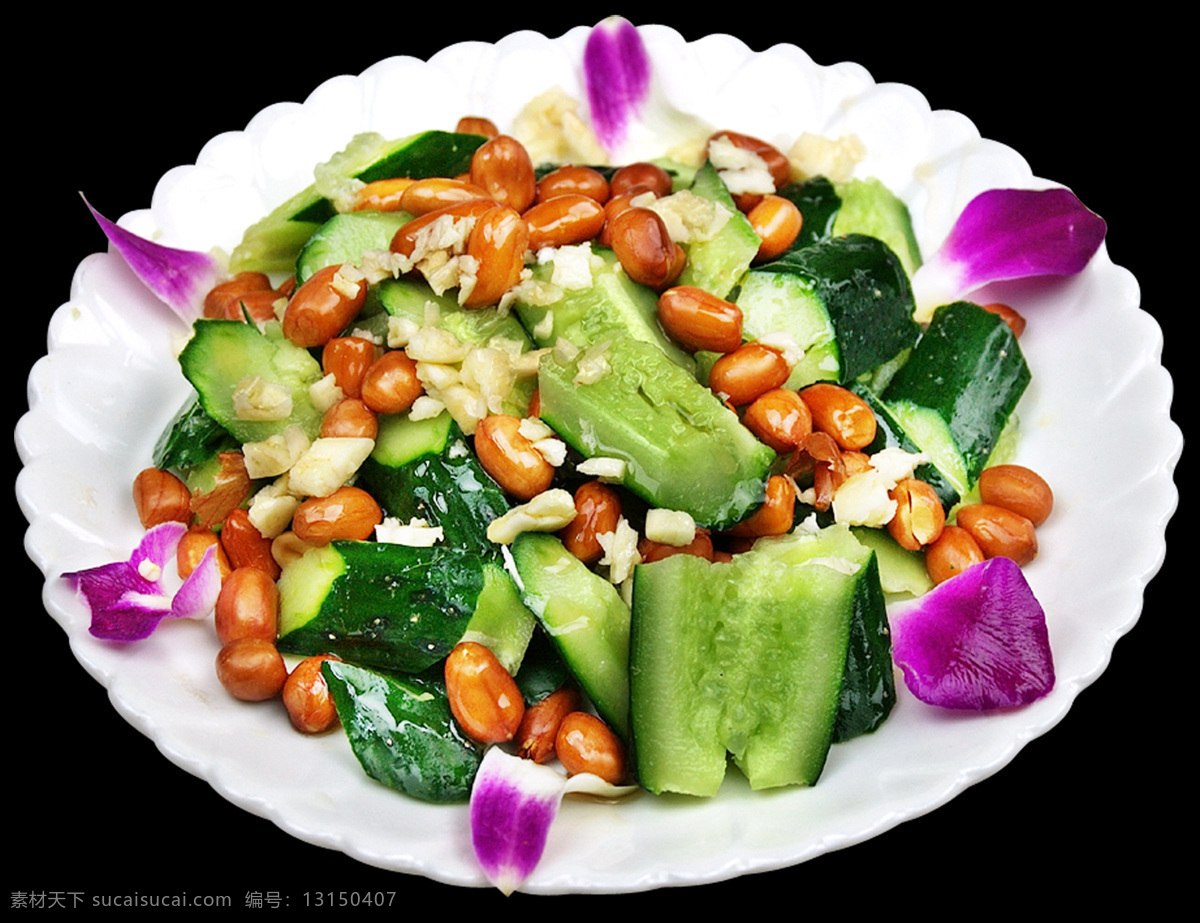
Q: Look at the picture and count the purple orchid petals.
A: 6